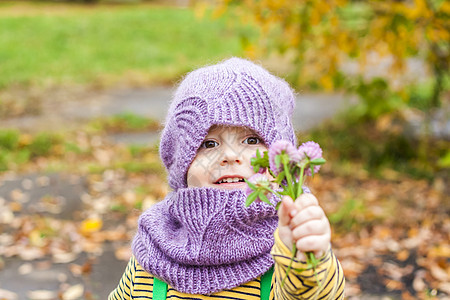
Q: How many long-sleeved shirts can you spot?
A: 1